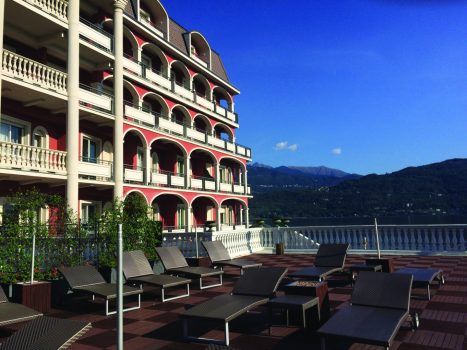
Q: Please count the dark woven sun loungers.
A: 10